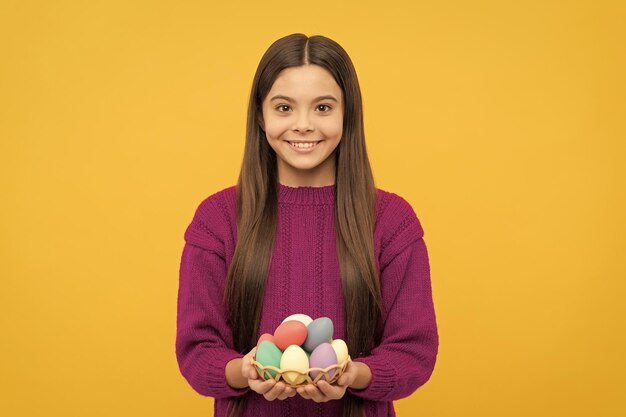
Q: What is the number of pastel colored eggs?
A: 8